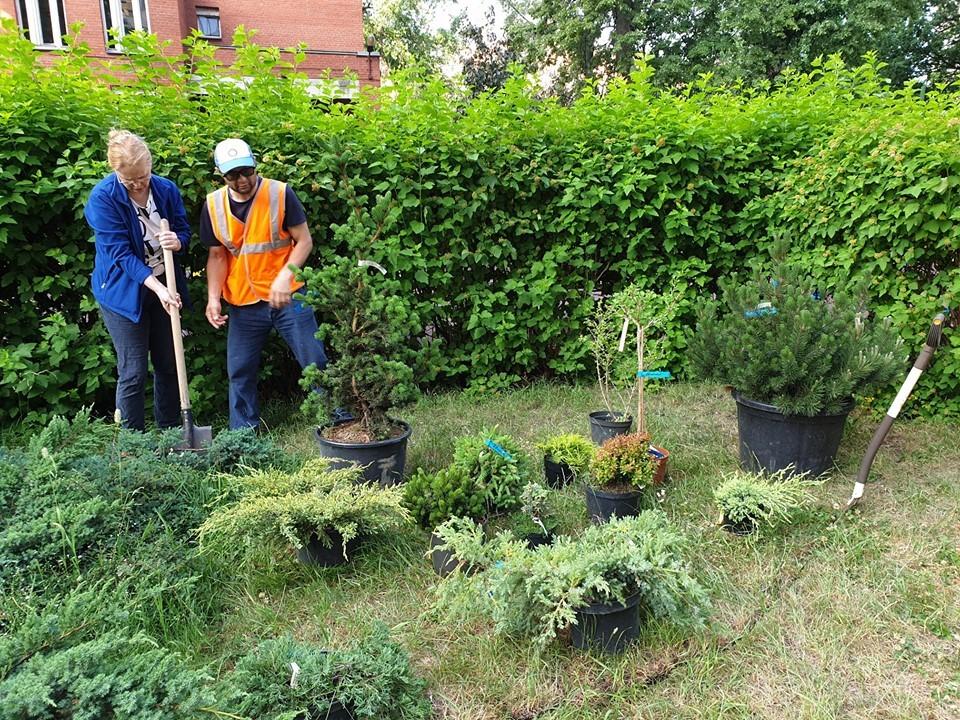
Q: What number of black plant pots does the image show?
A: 11